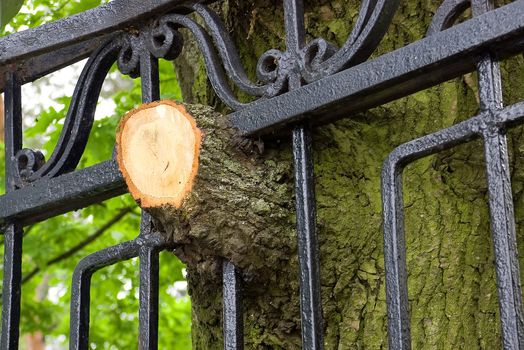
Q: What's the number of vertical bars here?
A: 7